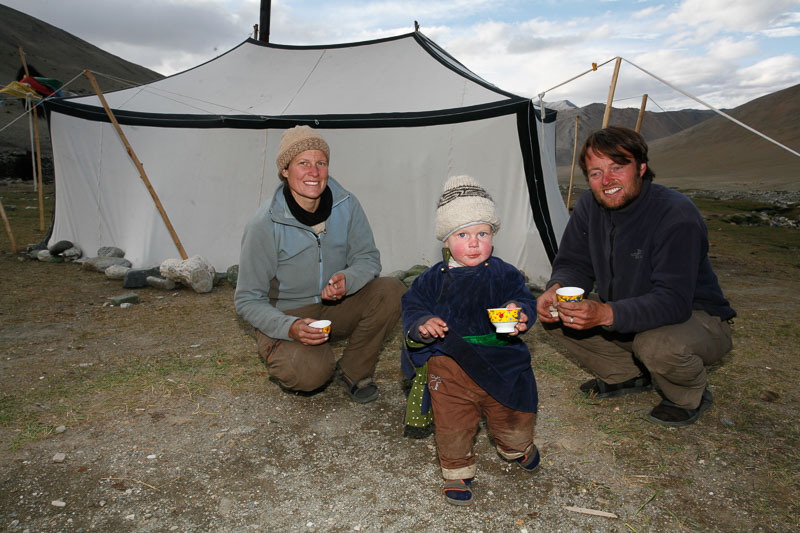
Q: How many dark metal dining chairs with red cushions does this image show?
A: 0